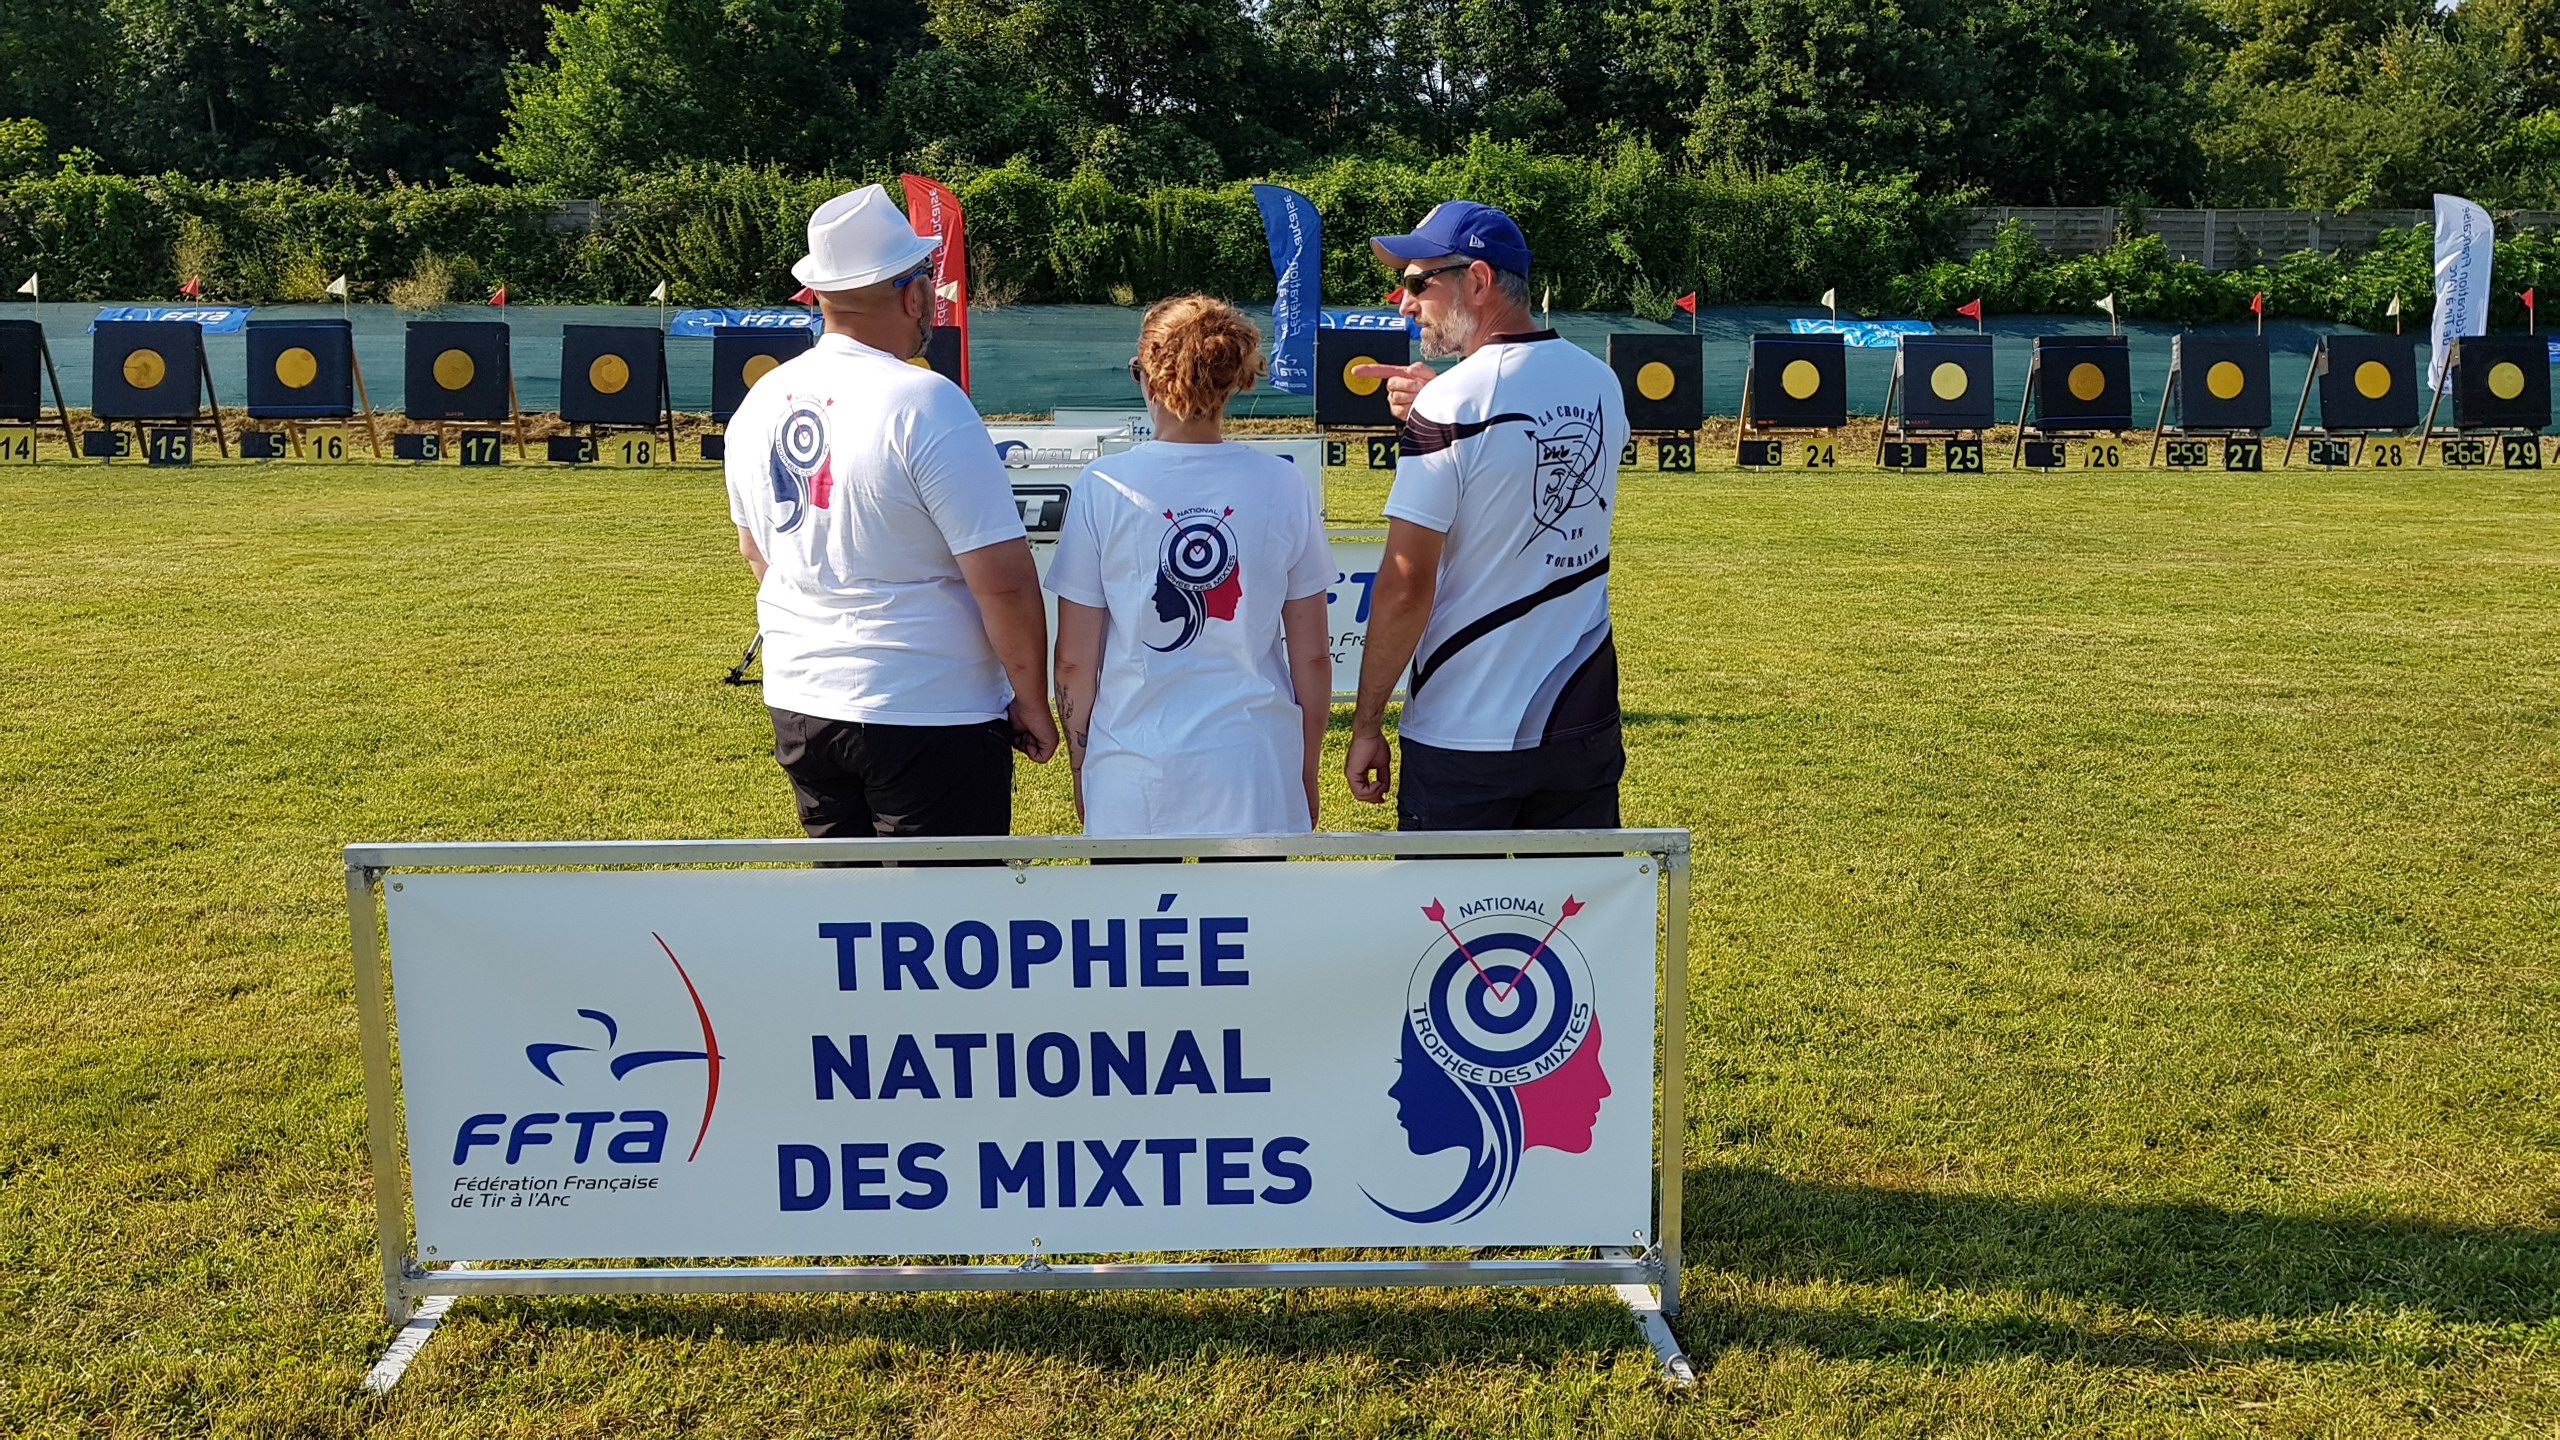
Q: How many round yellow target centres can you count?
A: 14